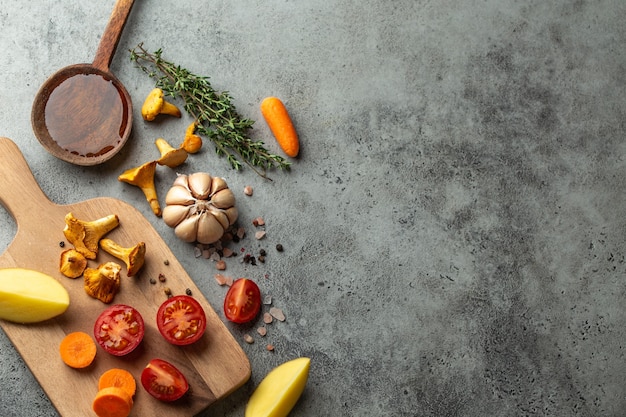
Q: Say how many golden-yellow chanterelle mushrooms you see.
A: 8